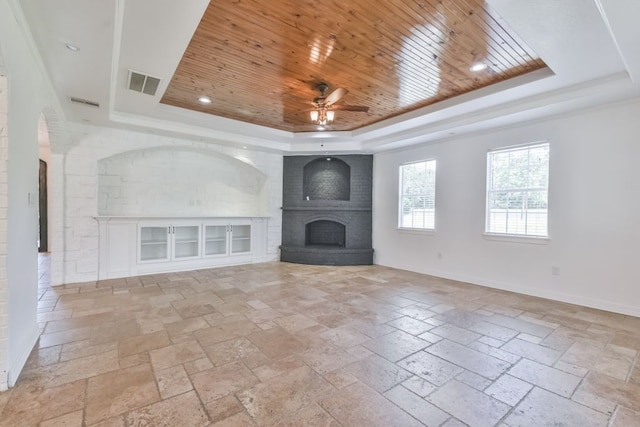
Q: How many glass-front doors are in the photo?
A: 4